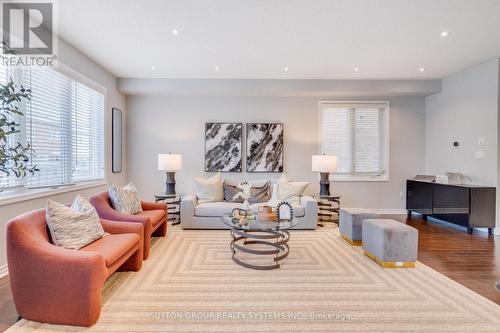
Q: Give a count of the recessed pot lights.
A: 7